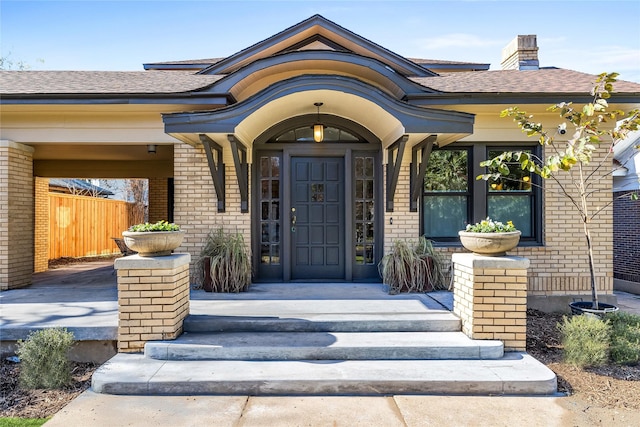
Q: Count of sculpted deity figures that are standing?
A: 0